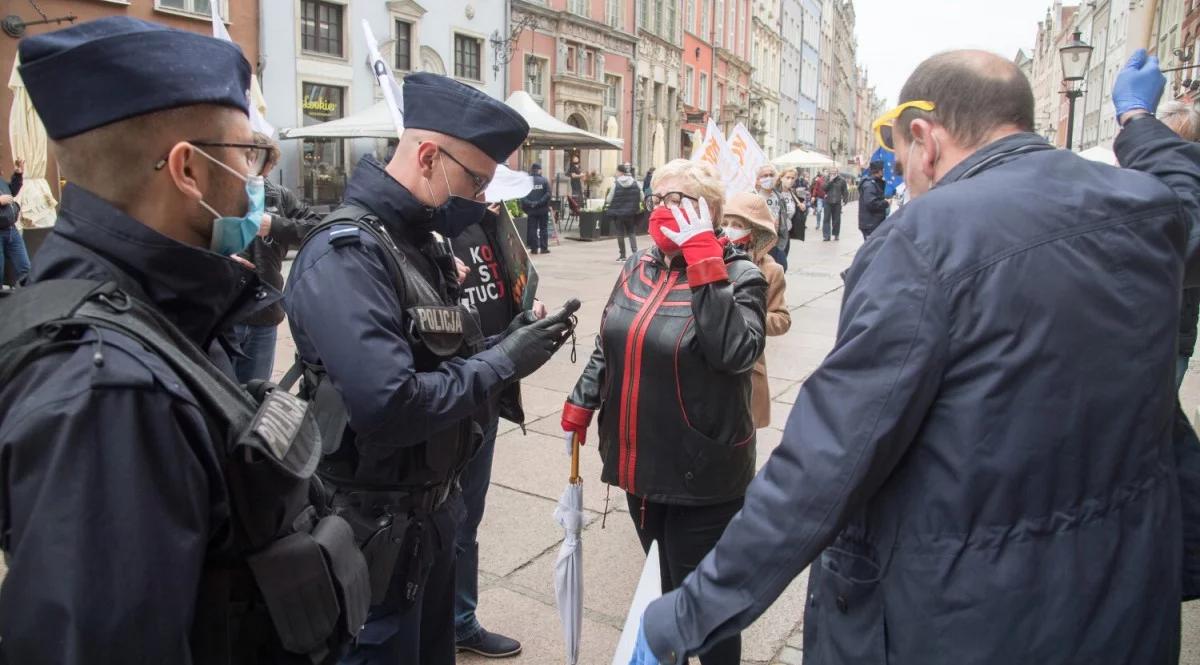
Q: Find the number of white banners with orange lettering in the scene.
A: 2